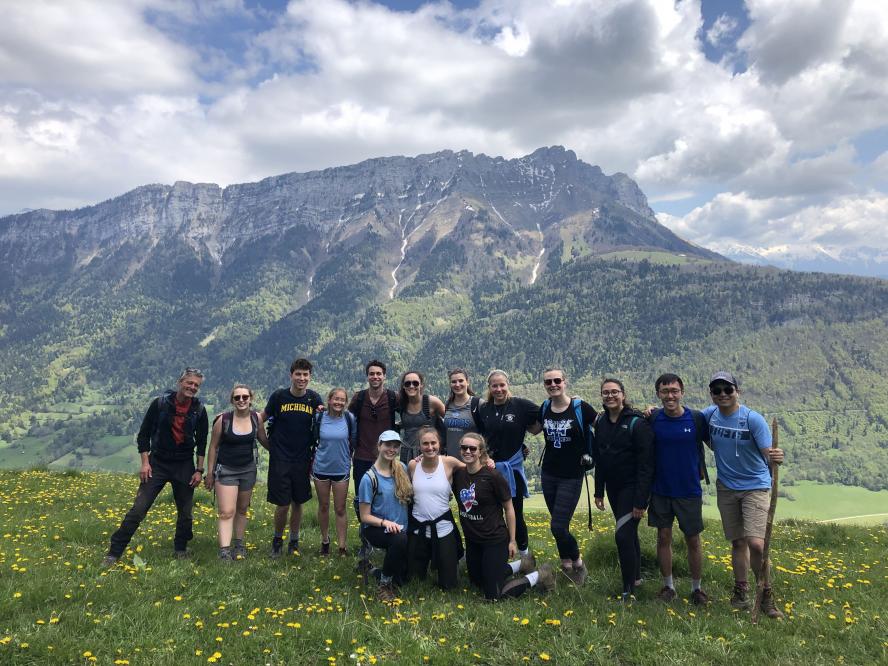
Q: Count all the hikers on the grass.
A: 15